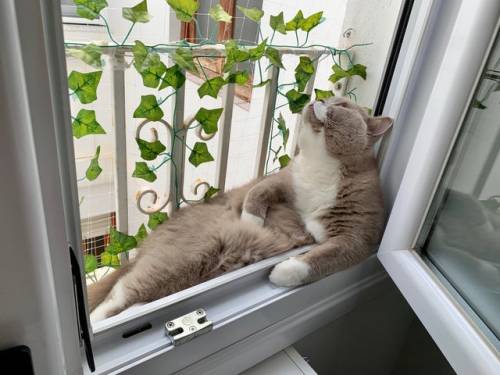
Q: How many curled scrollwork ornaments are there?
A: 4